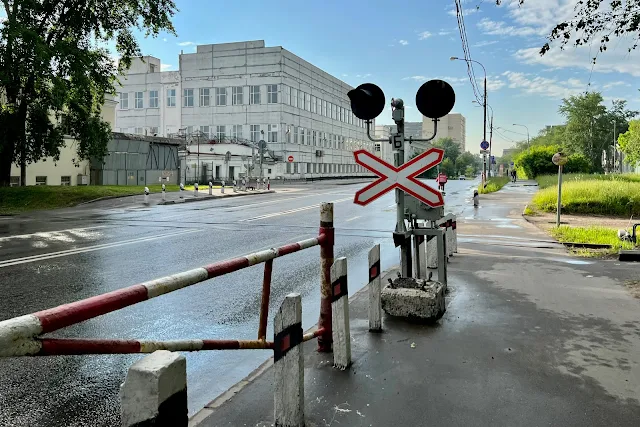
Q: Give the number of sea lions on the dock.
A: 0